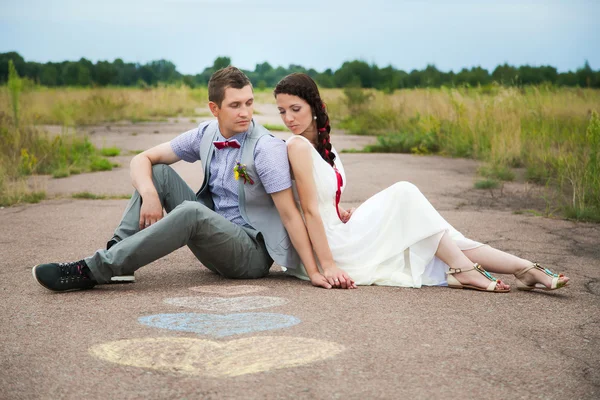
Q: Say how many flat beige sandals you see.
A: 2